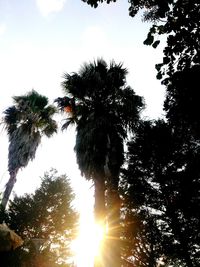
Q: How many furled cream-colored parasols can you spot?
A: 0